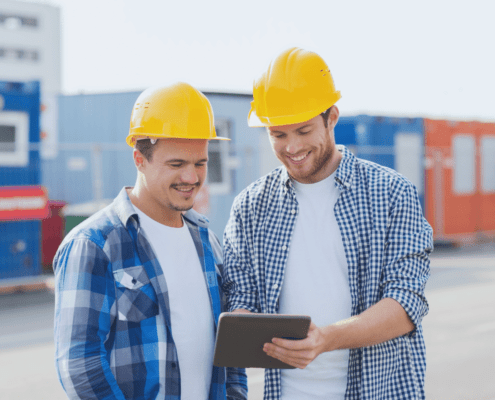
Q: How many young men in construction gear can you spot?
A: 2